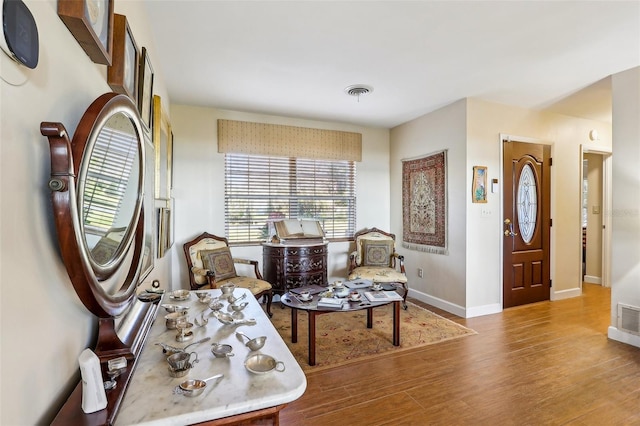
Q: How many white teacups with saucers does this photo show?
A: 4